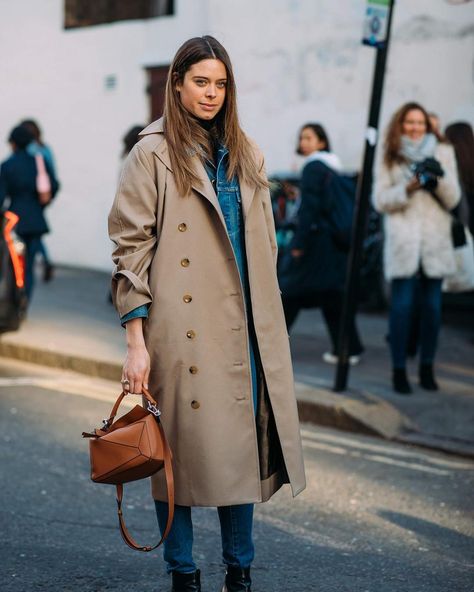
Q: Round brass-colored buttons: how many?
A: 6